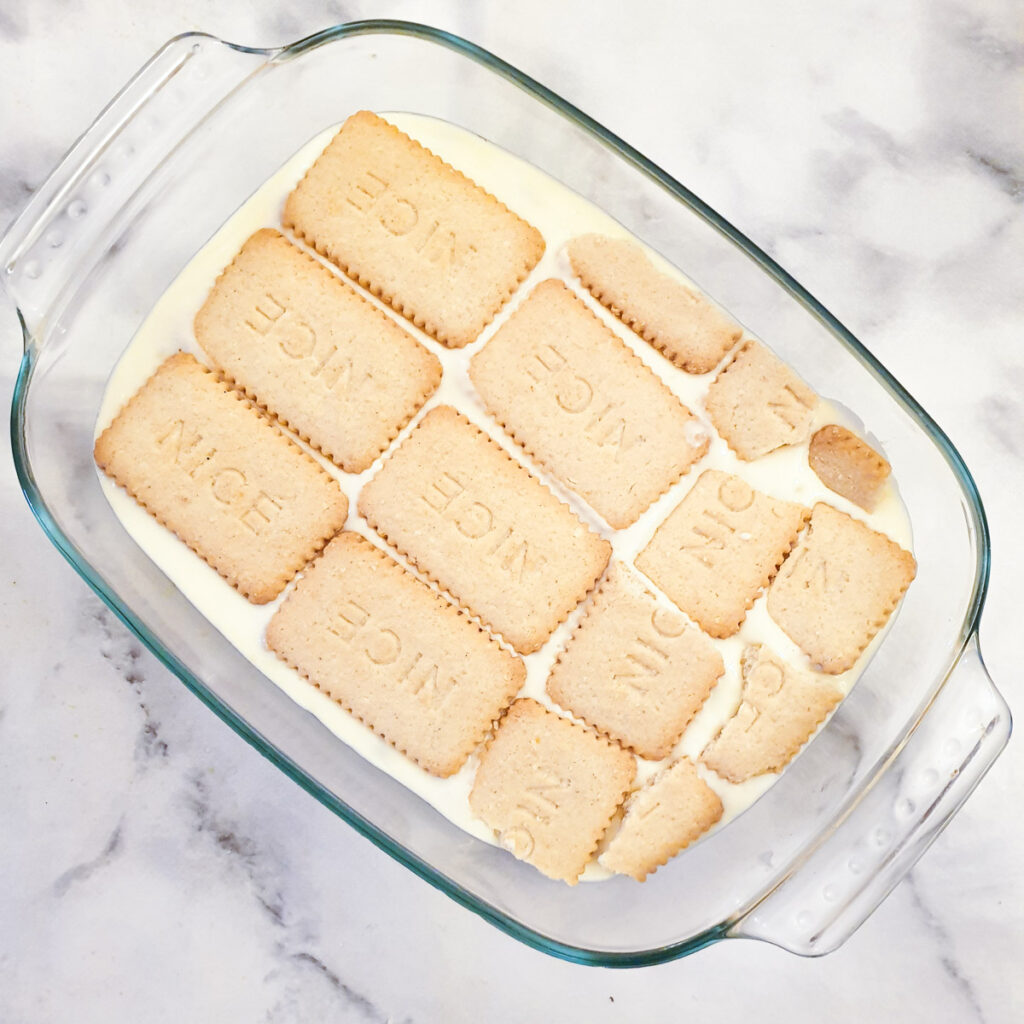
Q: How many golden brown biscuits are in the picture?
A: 15